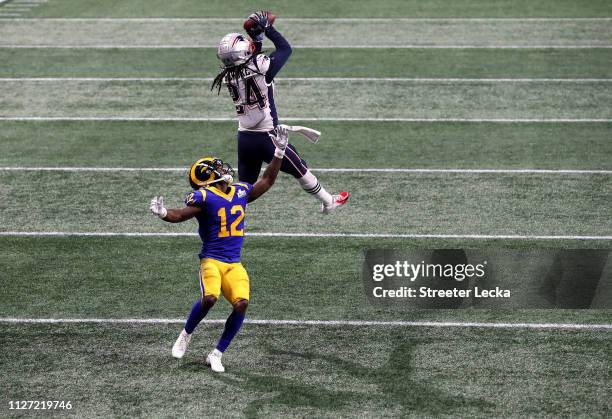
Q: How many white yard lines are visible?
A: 7